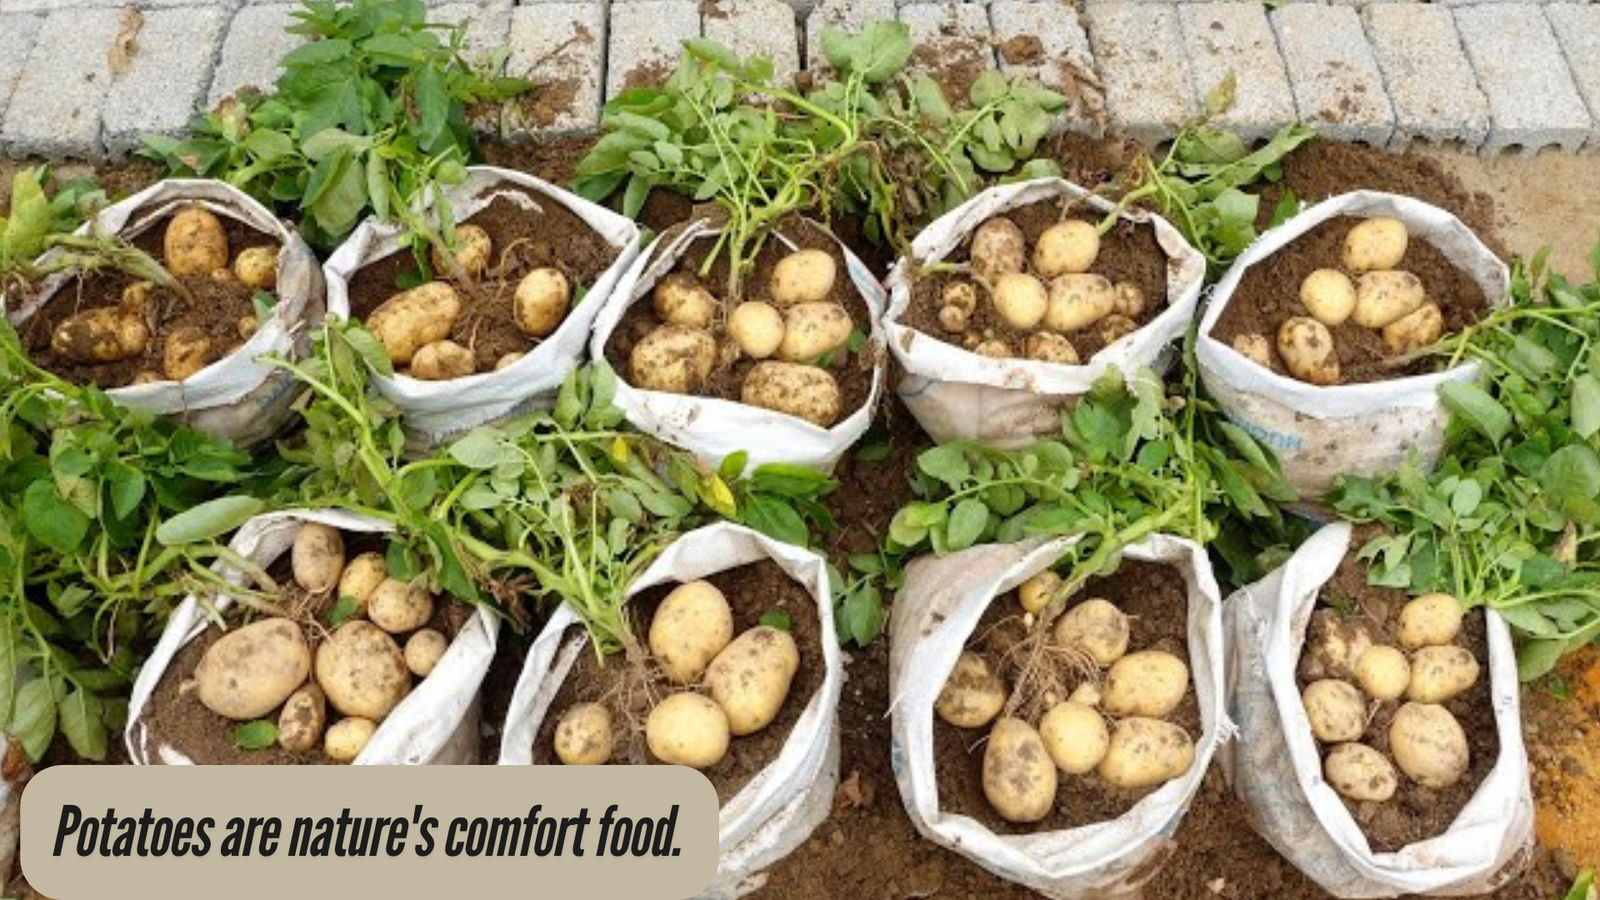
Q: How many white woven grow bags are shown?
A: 9